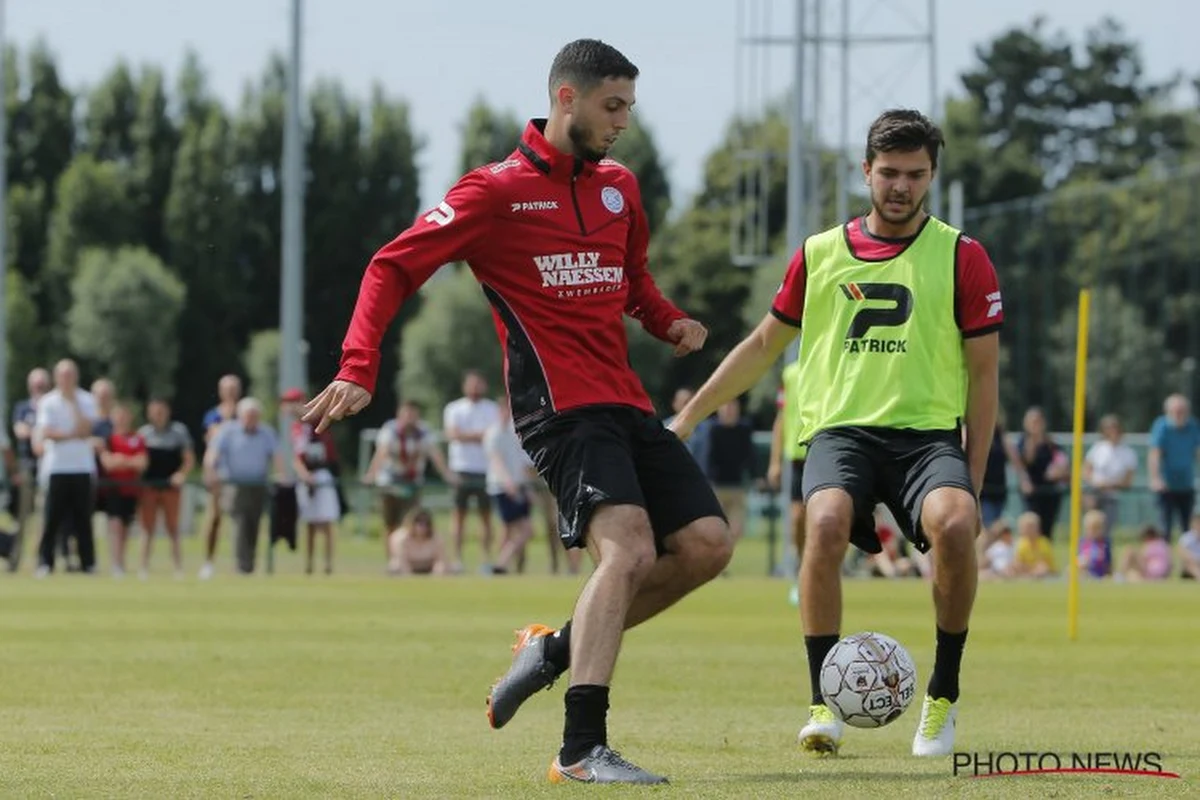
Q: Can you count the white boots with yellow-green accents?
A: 2